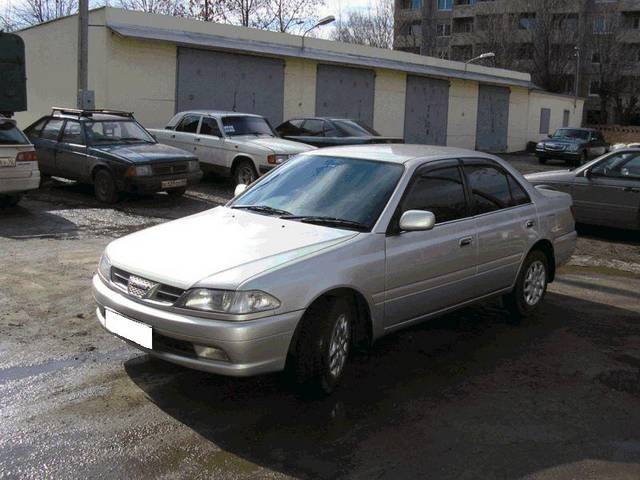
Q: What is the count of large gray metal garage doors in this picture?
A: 4